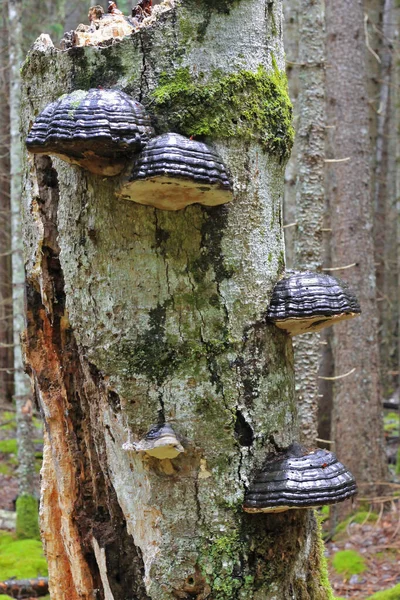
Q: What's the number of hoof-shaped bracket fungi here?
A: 5